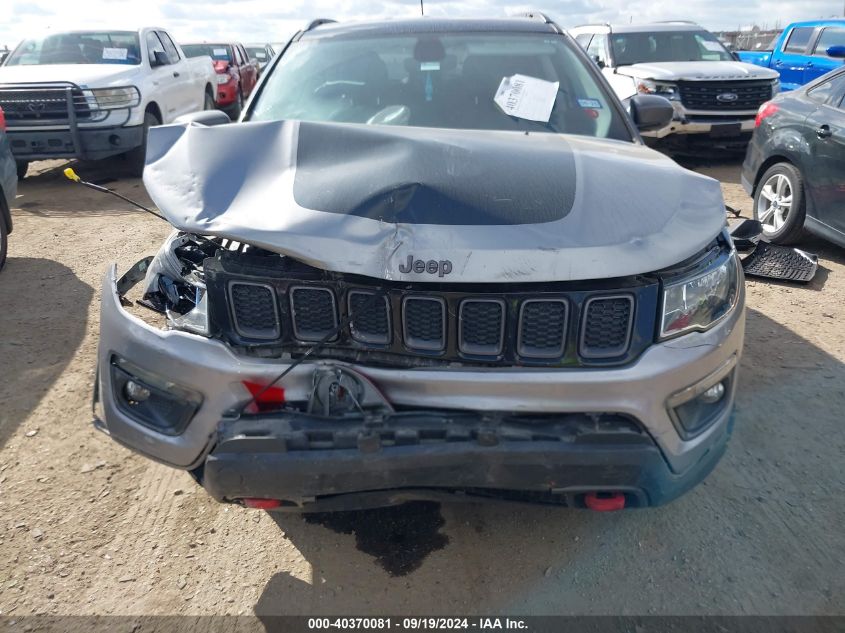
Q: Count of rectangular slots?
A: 7